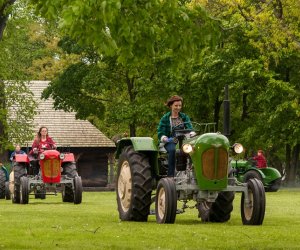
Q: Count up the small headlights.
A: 4